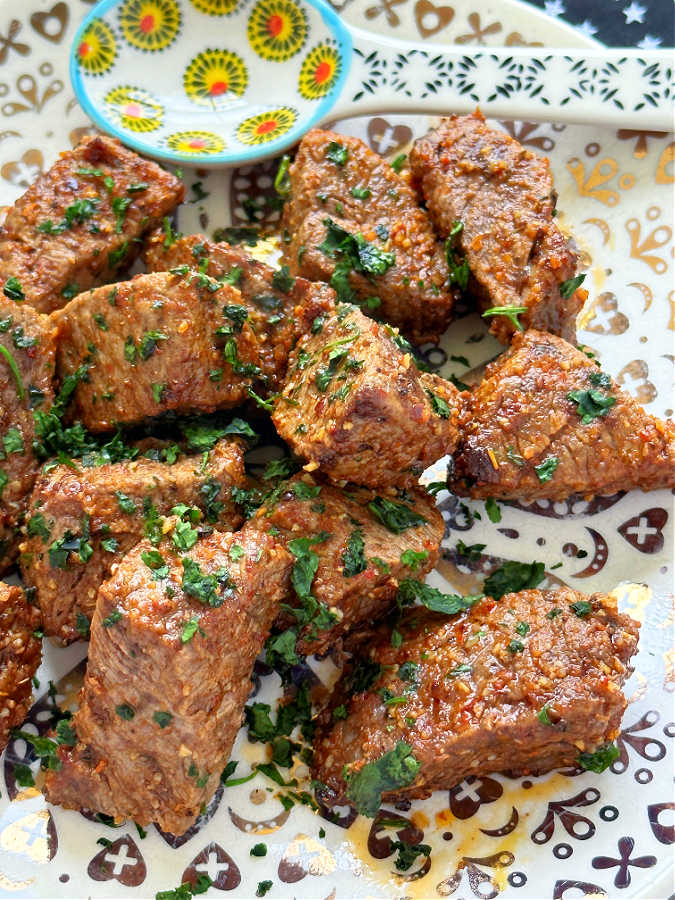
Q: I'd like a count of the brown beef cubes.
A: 13